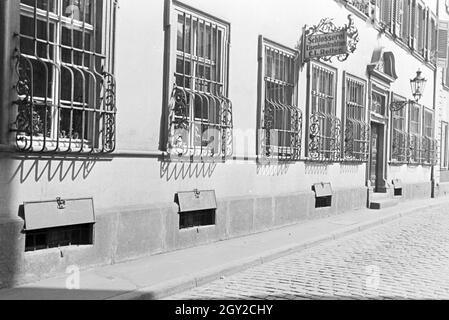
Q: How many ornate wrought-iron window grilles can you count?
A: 8